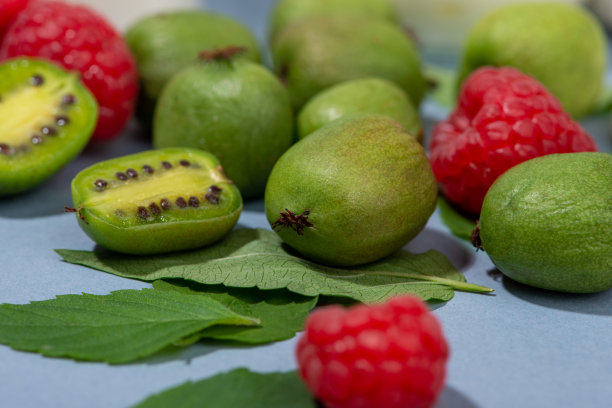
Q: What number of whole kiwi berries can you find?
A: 8